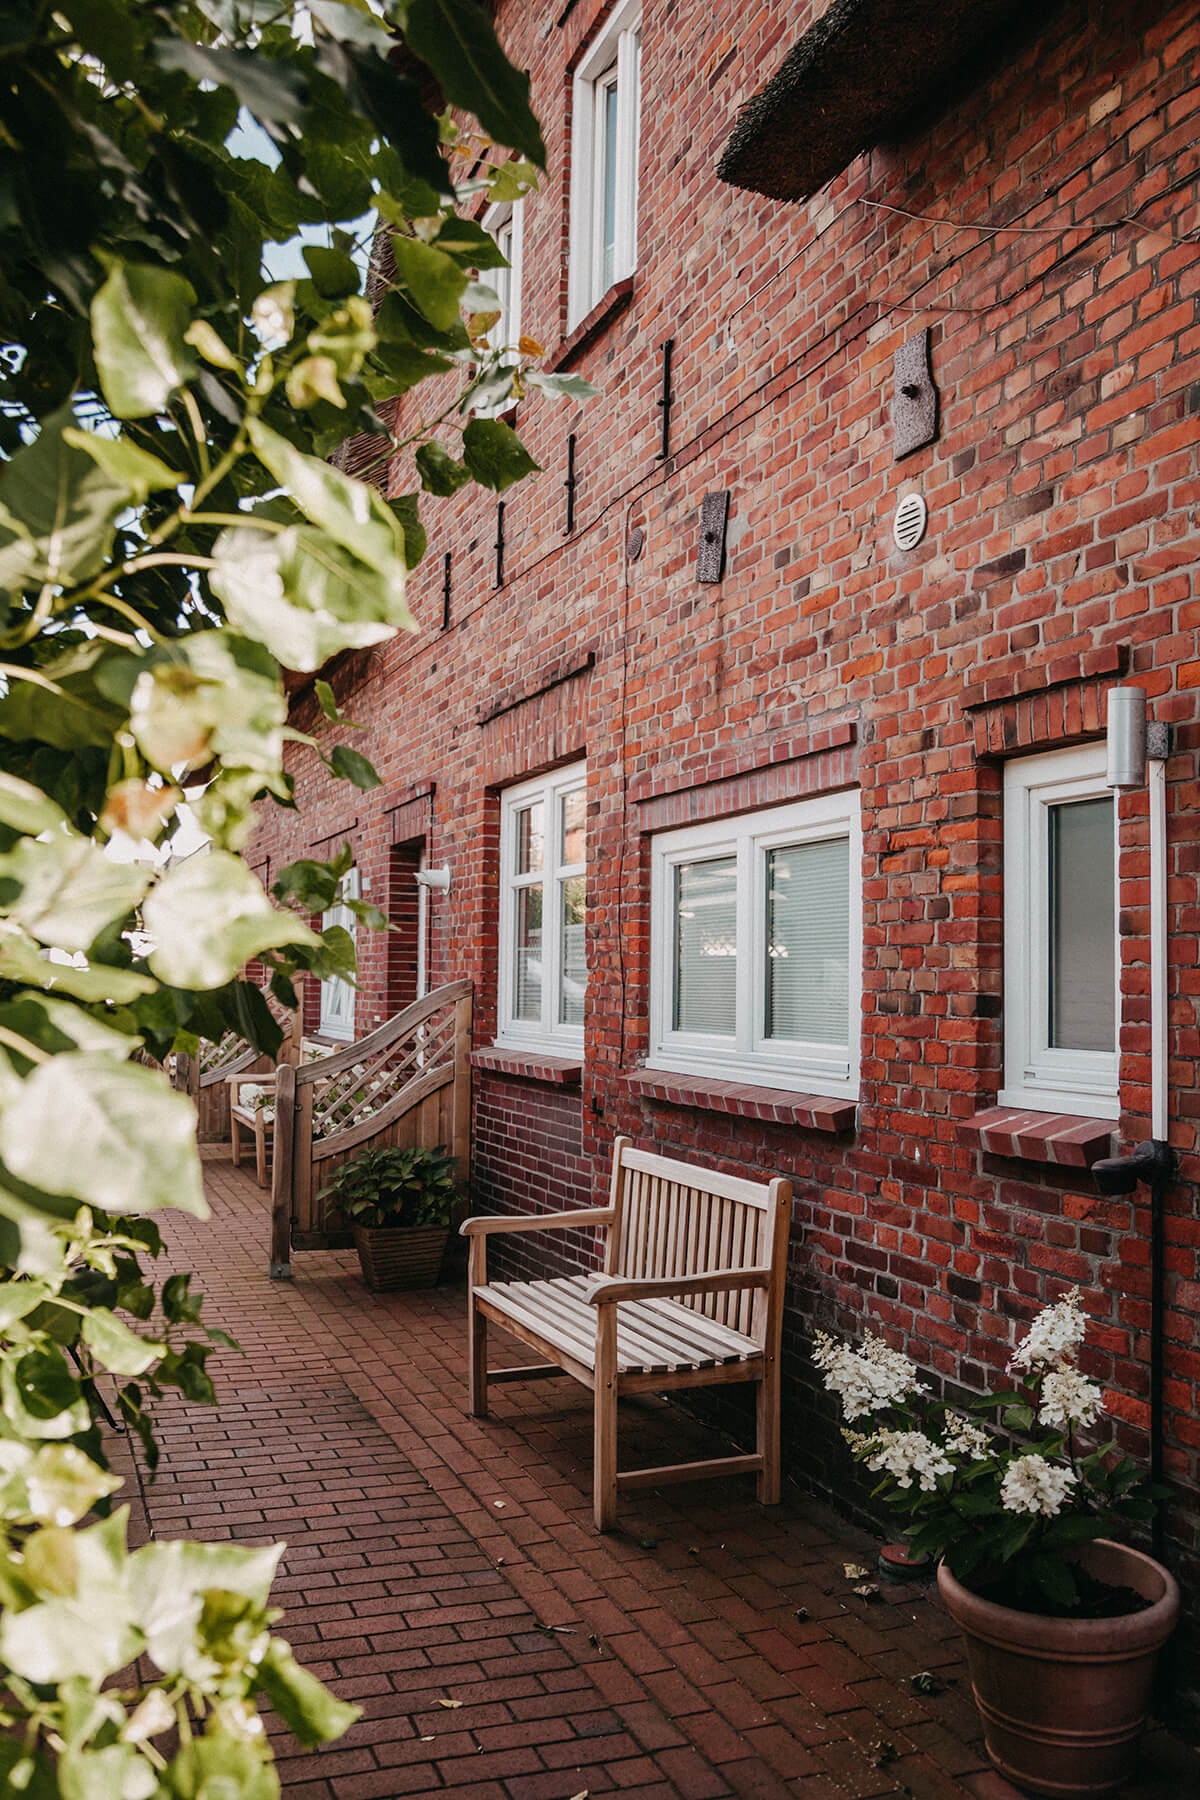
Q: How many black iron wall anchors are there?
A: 4